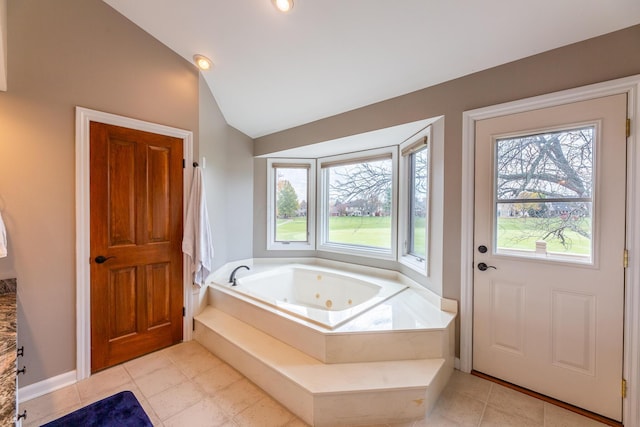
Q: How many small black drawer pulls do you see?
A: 3